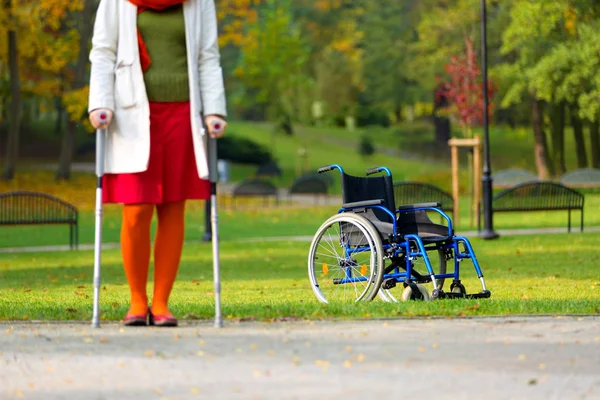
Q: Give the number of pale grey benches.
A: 2